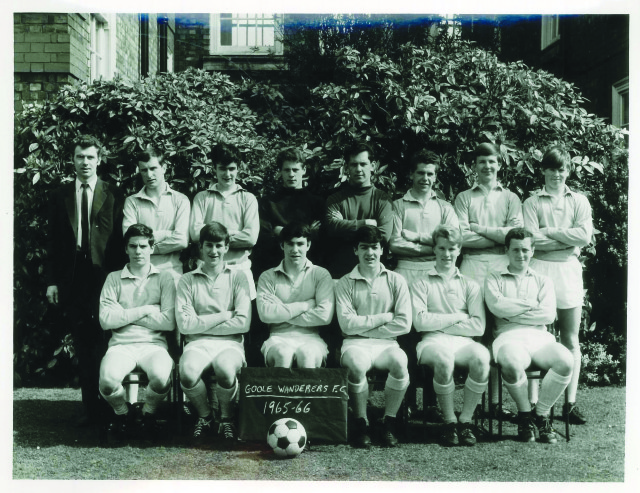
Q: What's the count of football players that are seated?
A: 6